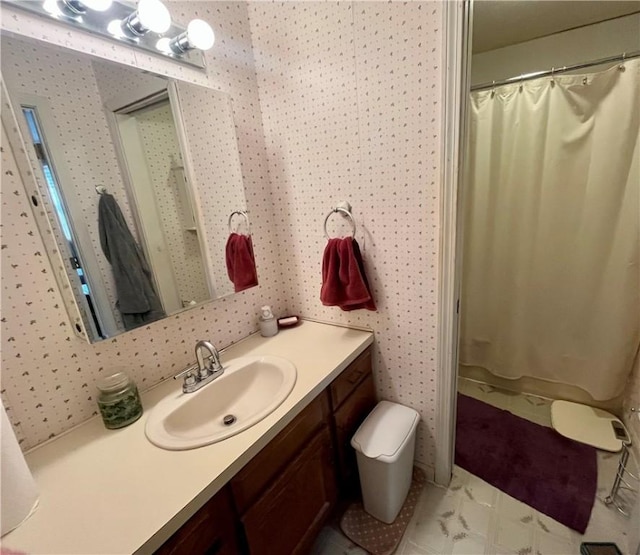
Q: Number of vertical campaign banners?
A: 0